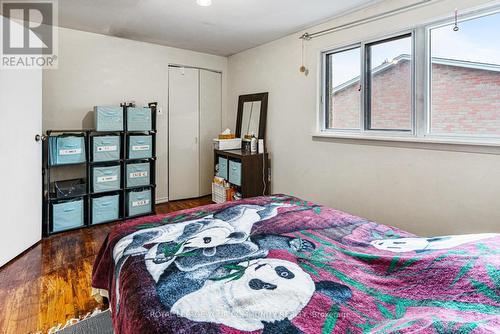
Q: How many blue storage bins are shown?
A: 12